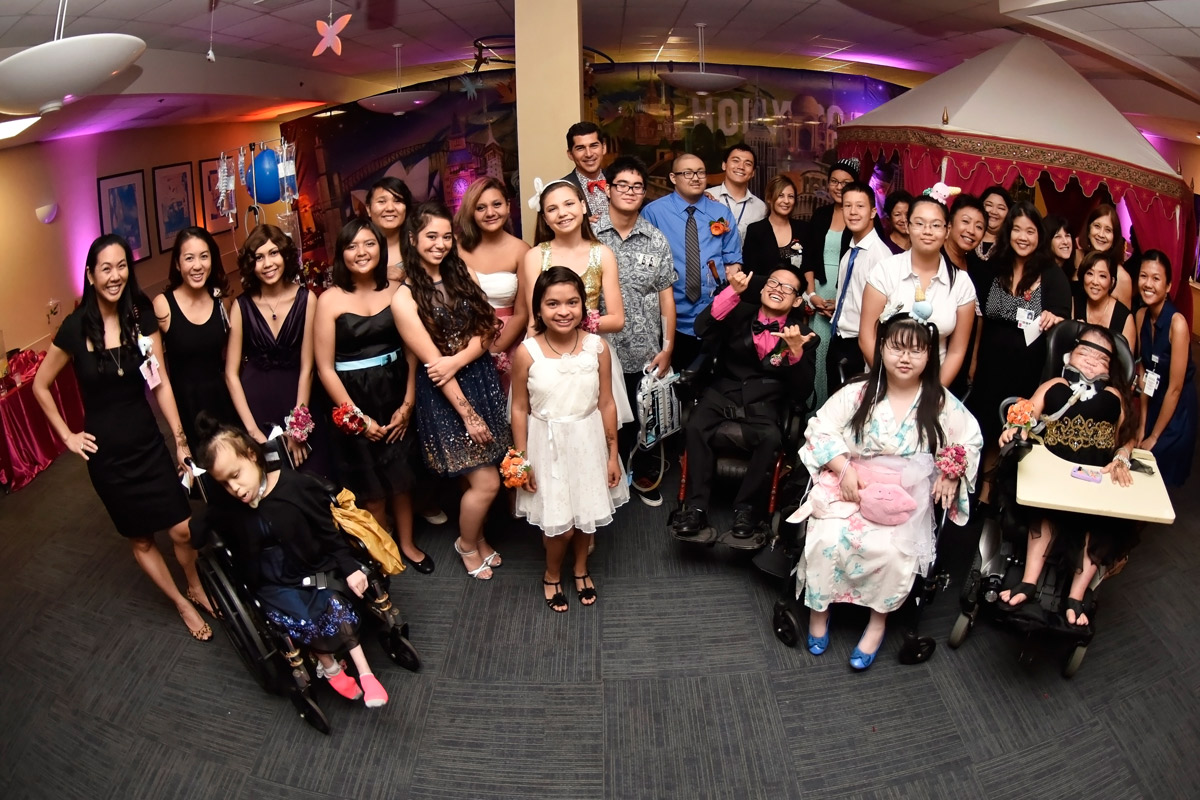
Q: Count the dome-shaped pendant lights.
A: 3